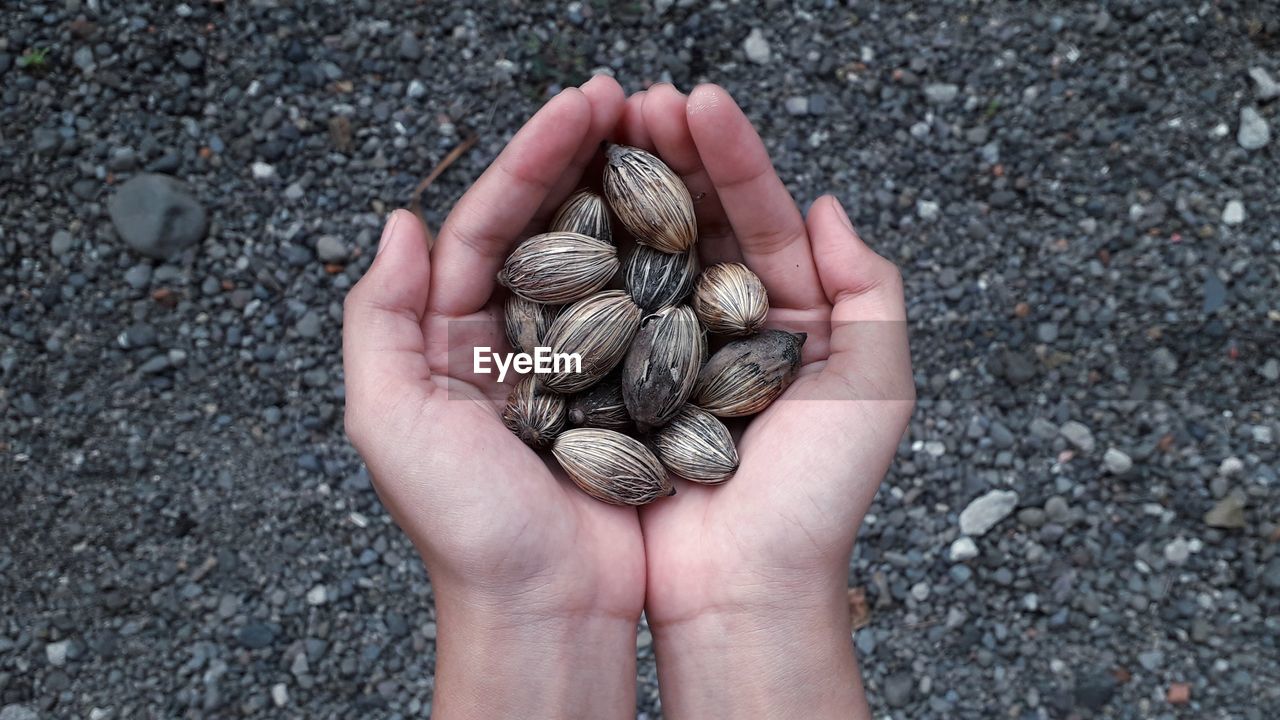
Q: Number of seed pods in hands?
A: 13